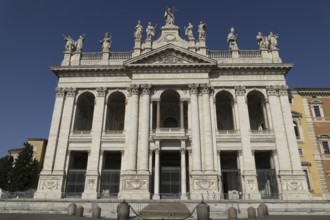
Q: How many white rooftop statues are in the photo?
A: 11